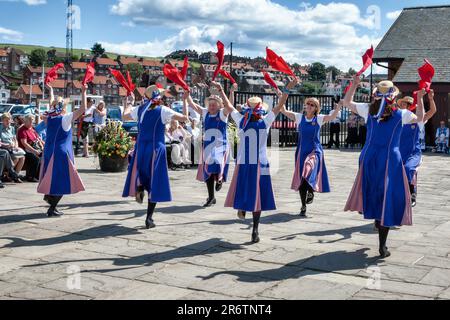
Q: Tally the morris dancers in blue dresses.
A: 7